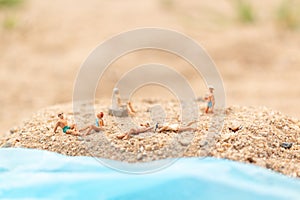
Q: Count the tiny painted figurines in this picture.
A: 6